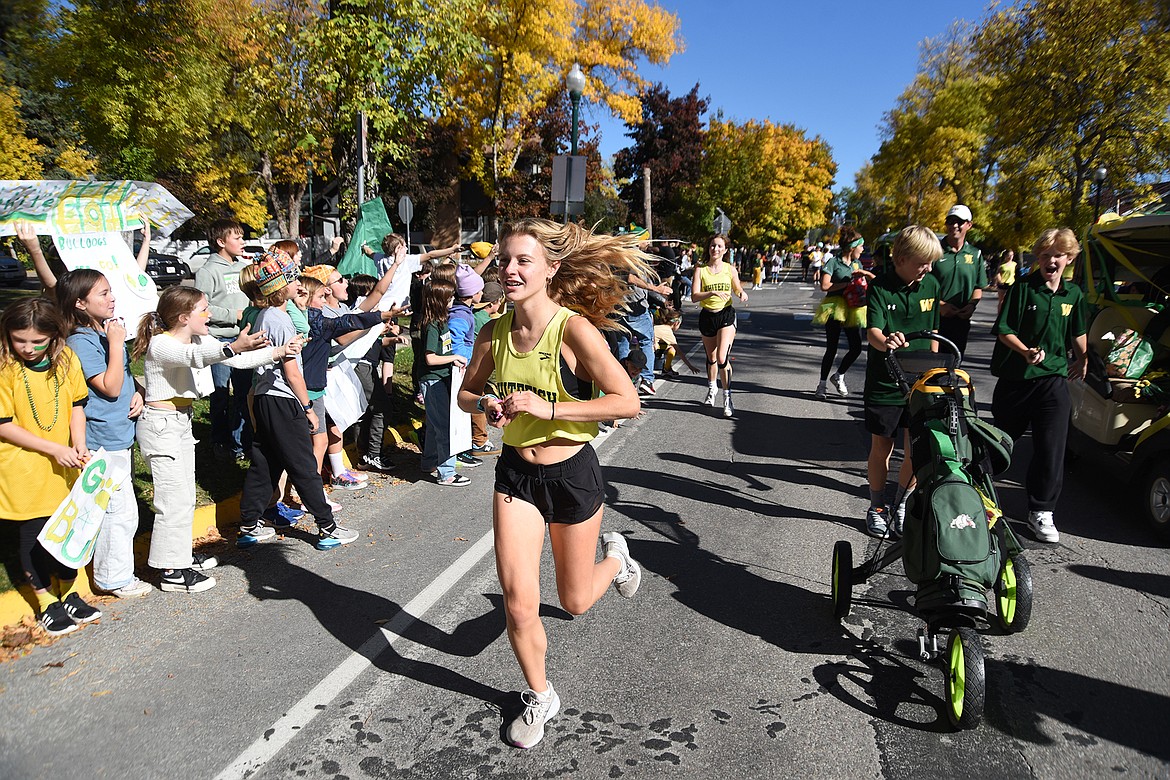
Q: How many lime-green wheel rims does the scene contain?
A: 3